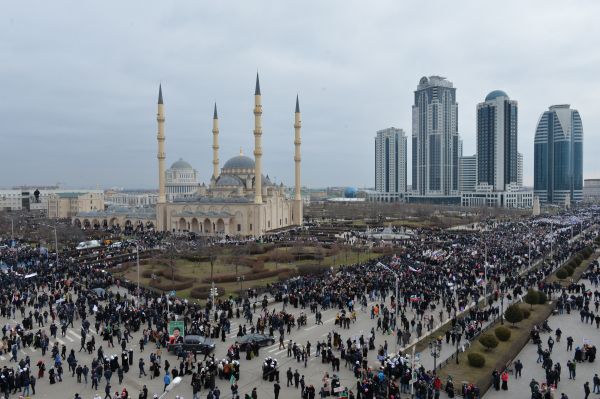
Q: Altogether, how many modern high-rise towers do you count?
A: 4